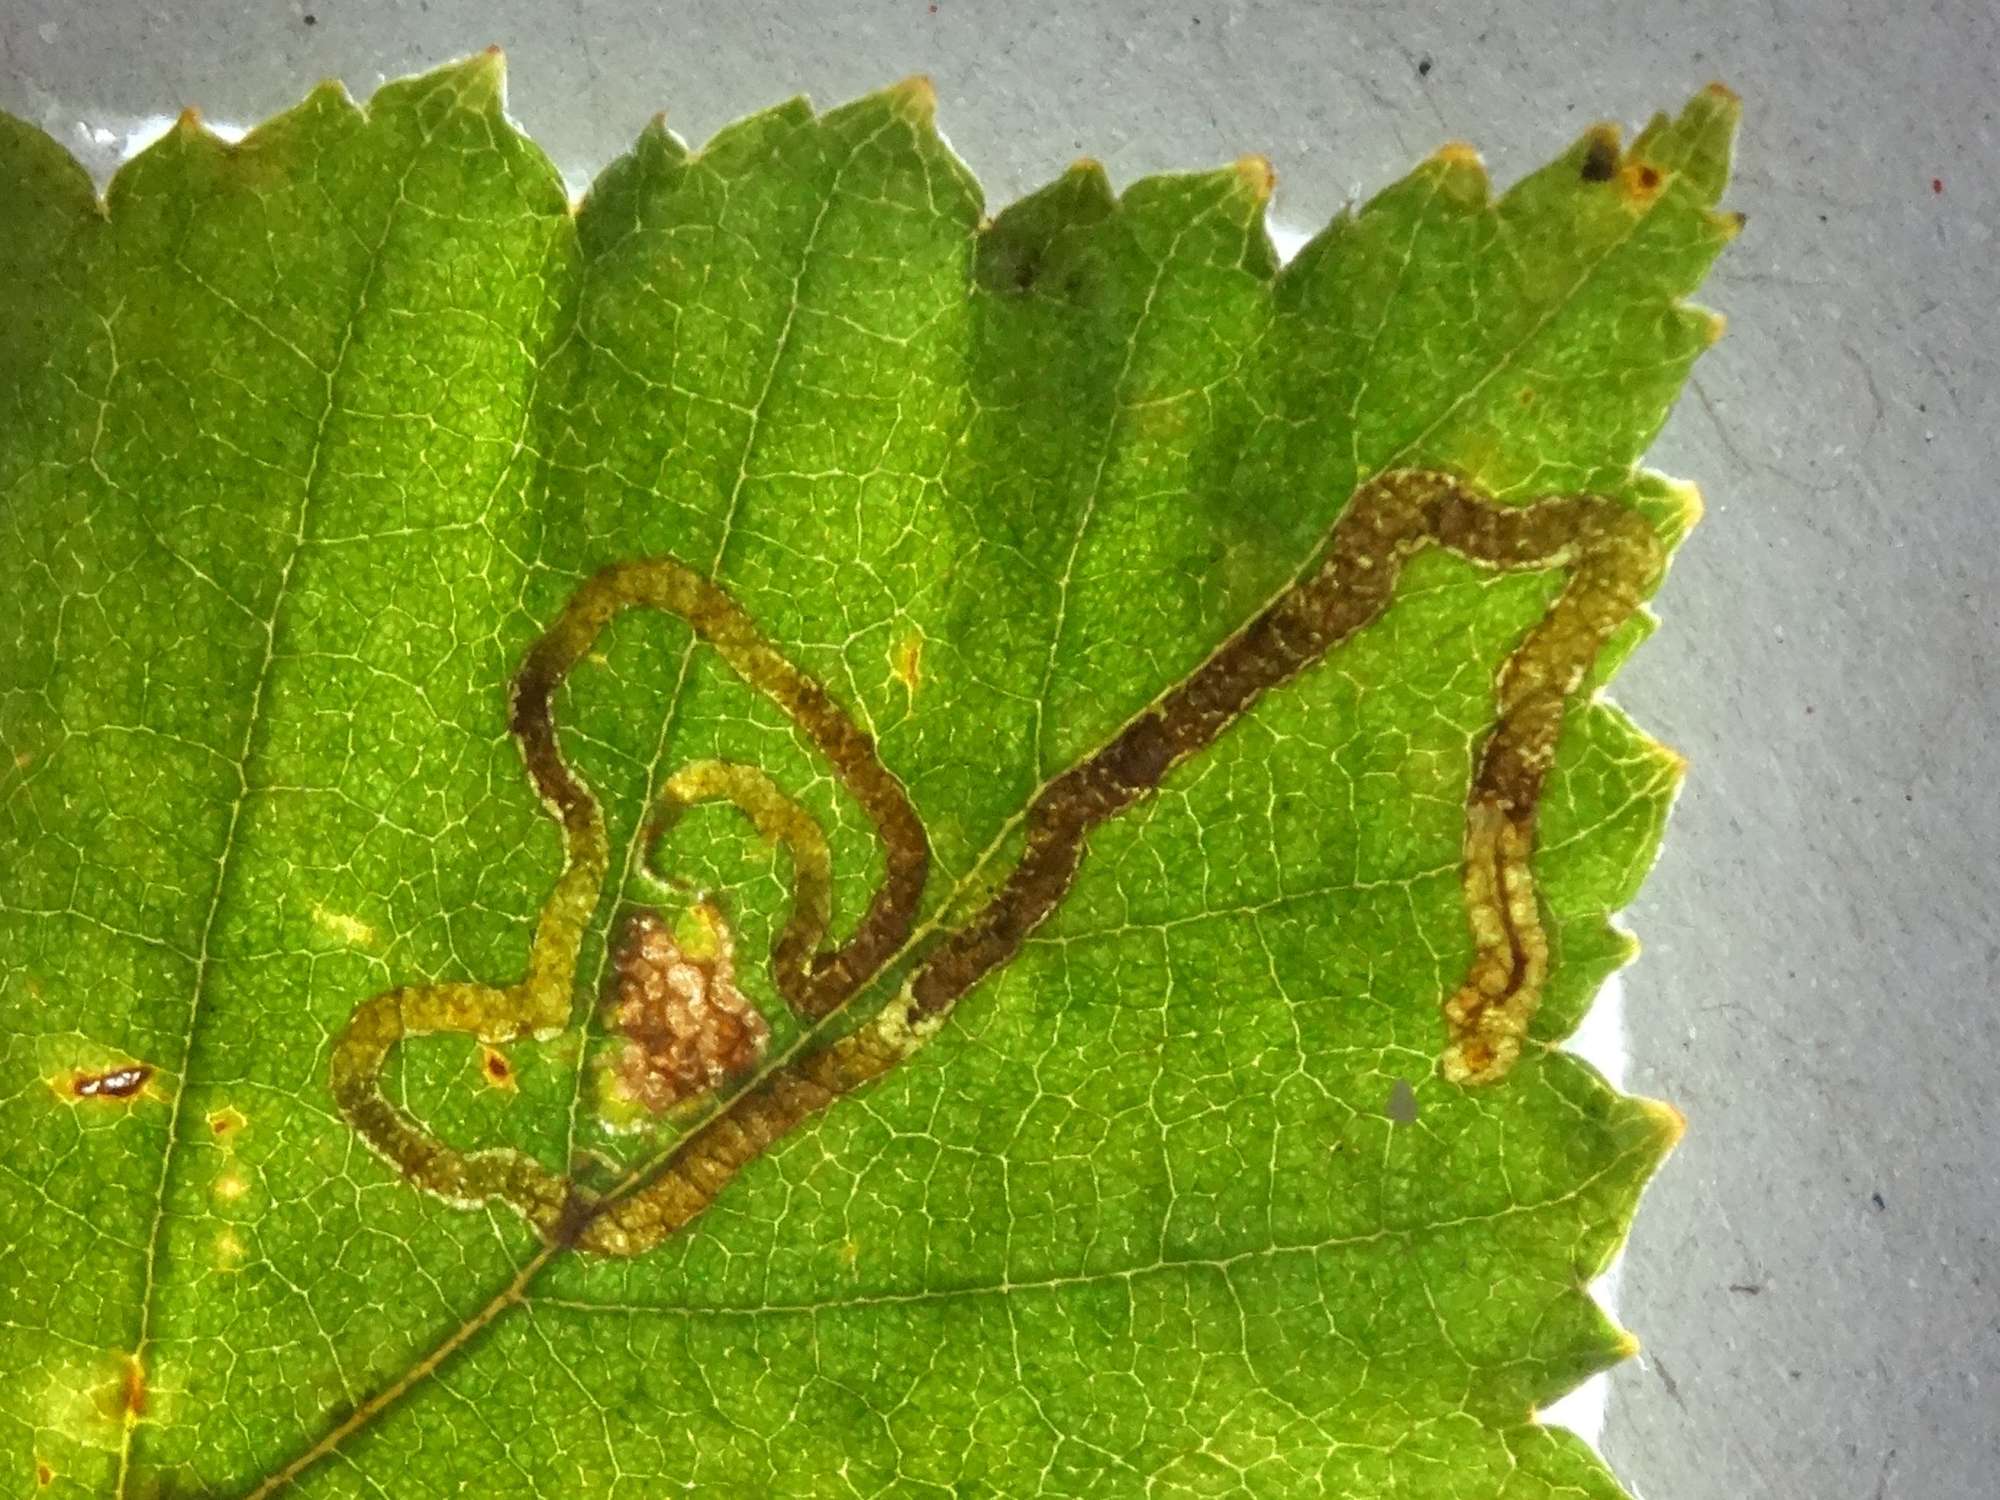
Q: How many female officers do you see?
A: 0